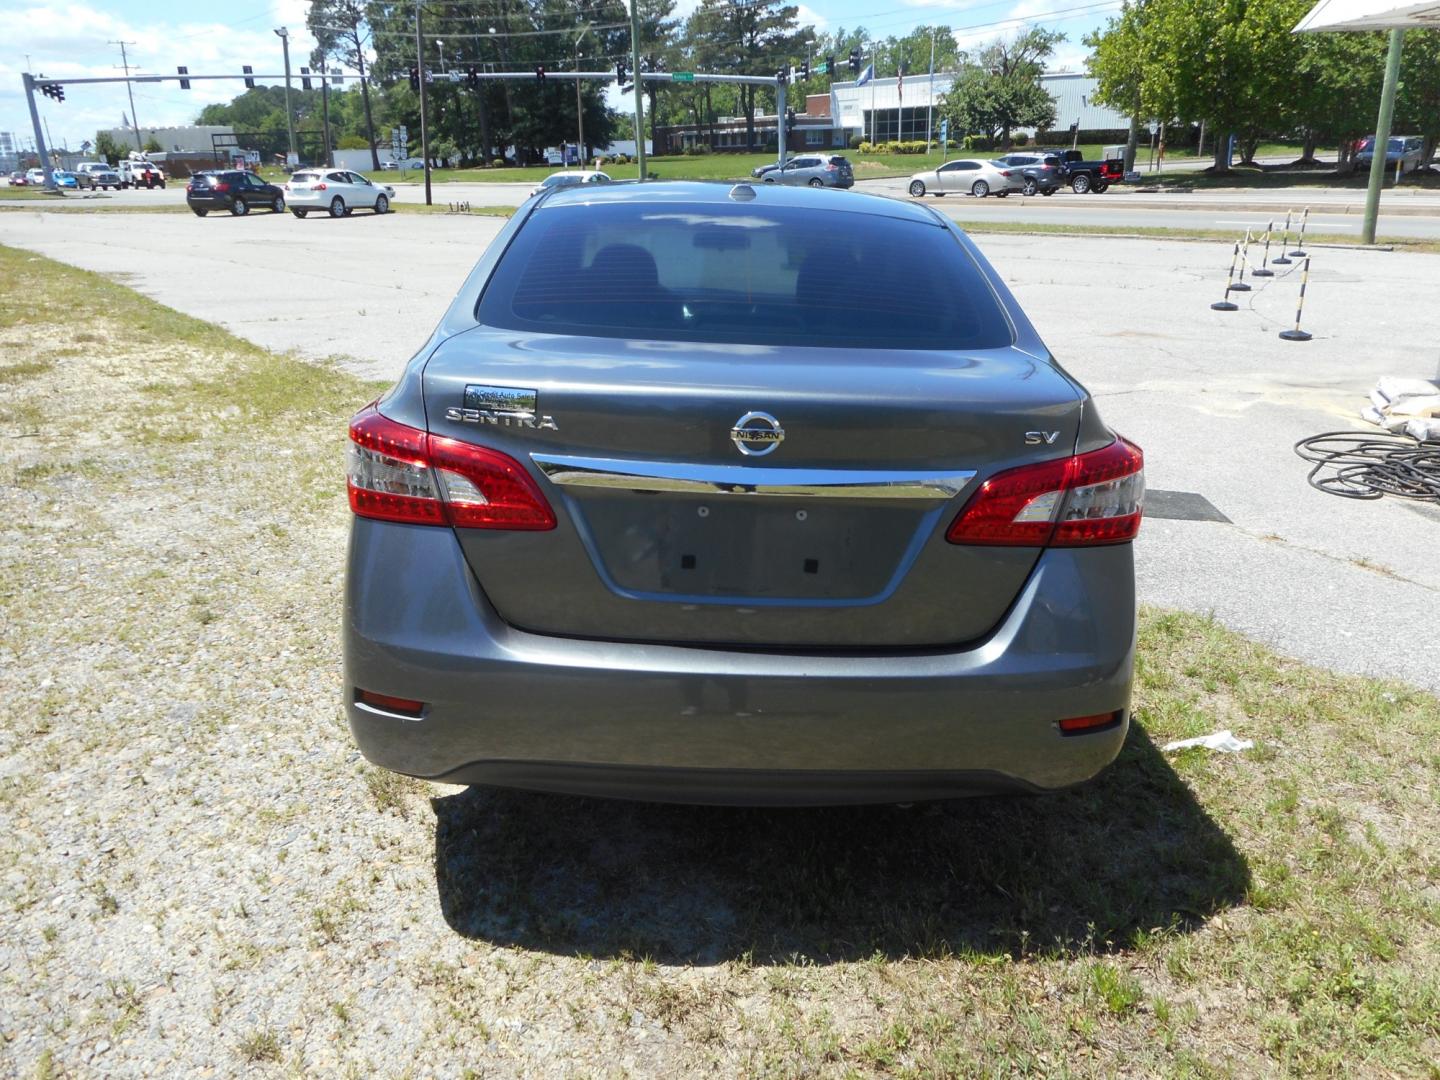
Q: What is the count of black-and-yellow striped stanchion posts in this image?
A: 6